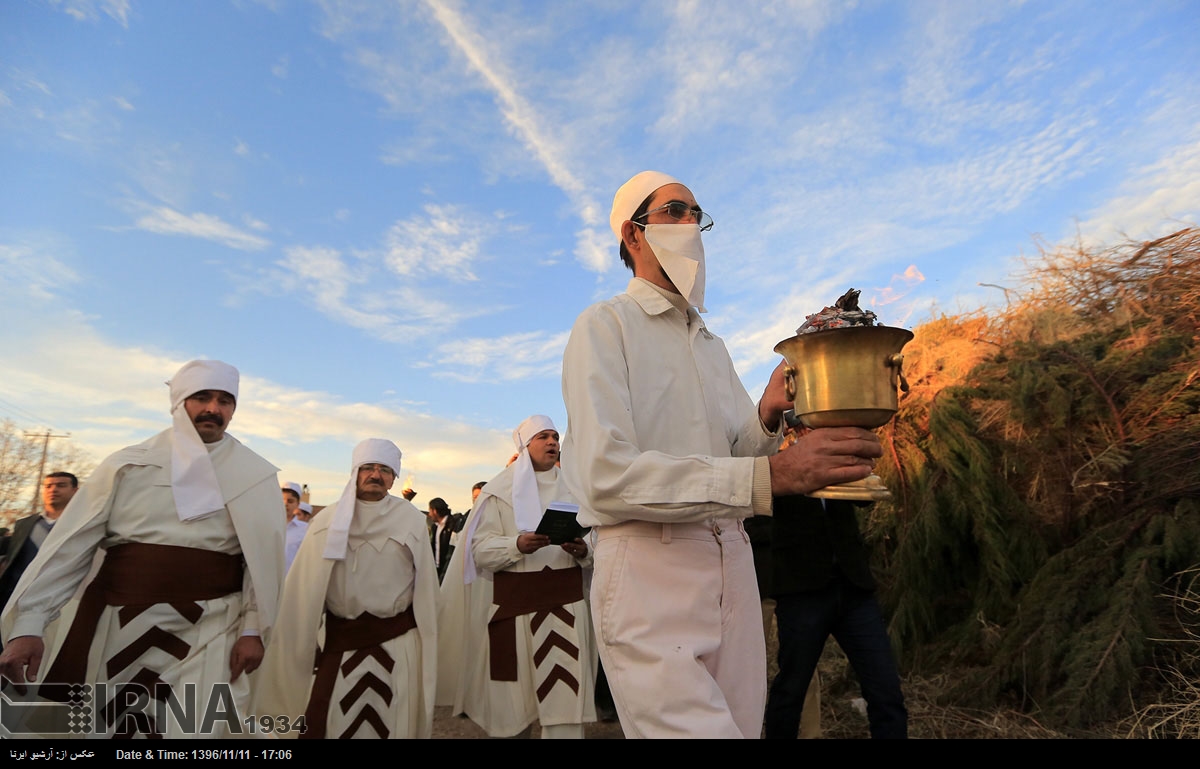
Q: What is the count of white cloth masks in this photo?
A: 1